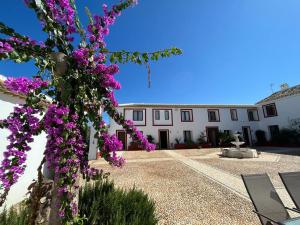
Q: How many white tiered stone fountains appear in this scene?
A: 1